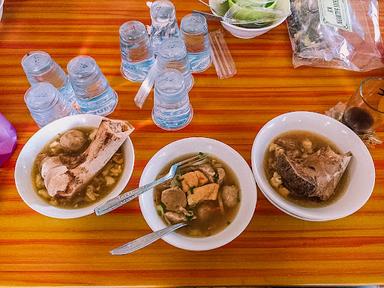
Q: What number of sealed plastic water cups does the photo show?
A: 8